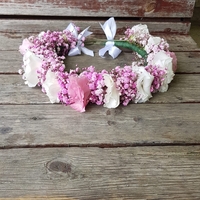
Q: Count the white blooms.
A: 7